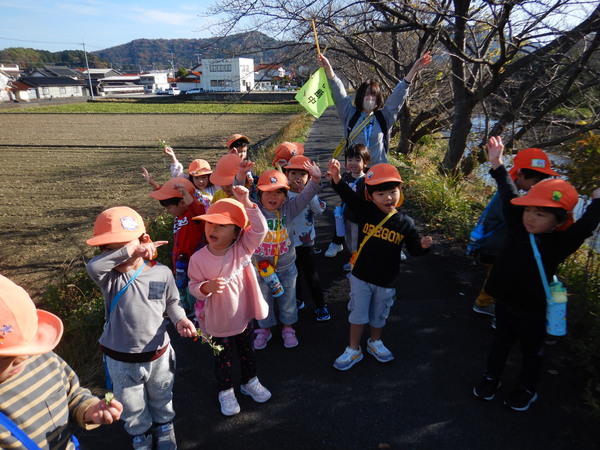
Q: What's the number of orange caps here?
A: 13